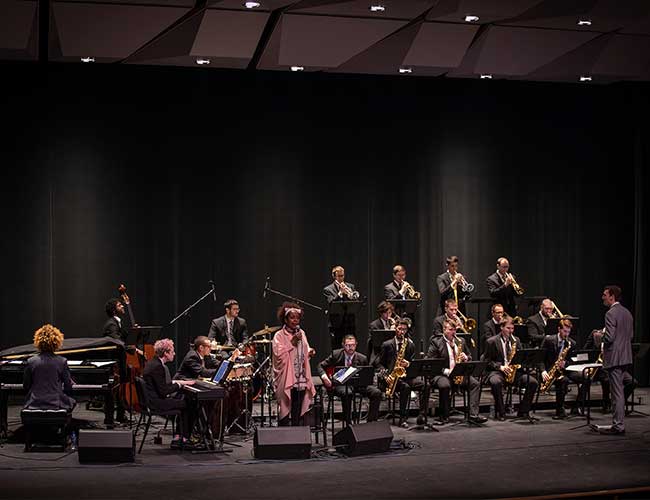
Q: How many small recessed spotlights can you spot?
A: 10